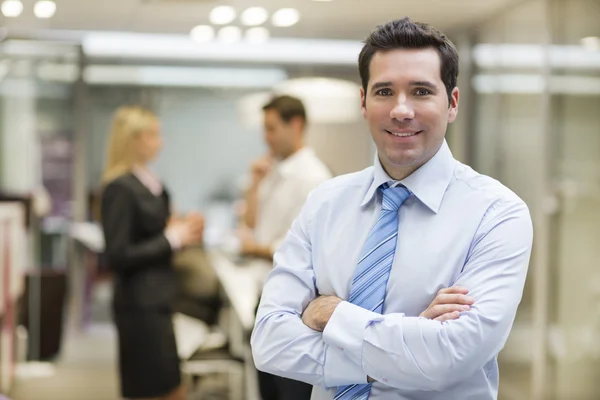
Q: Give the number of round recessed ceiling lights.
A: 8